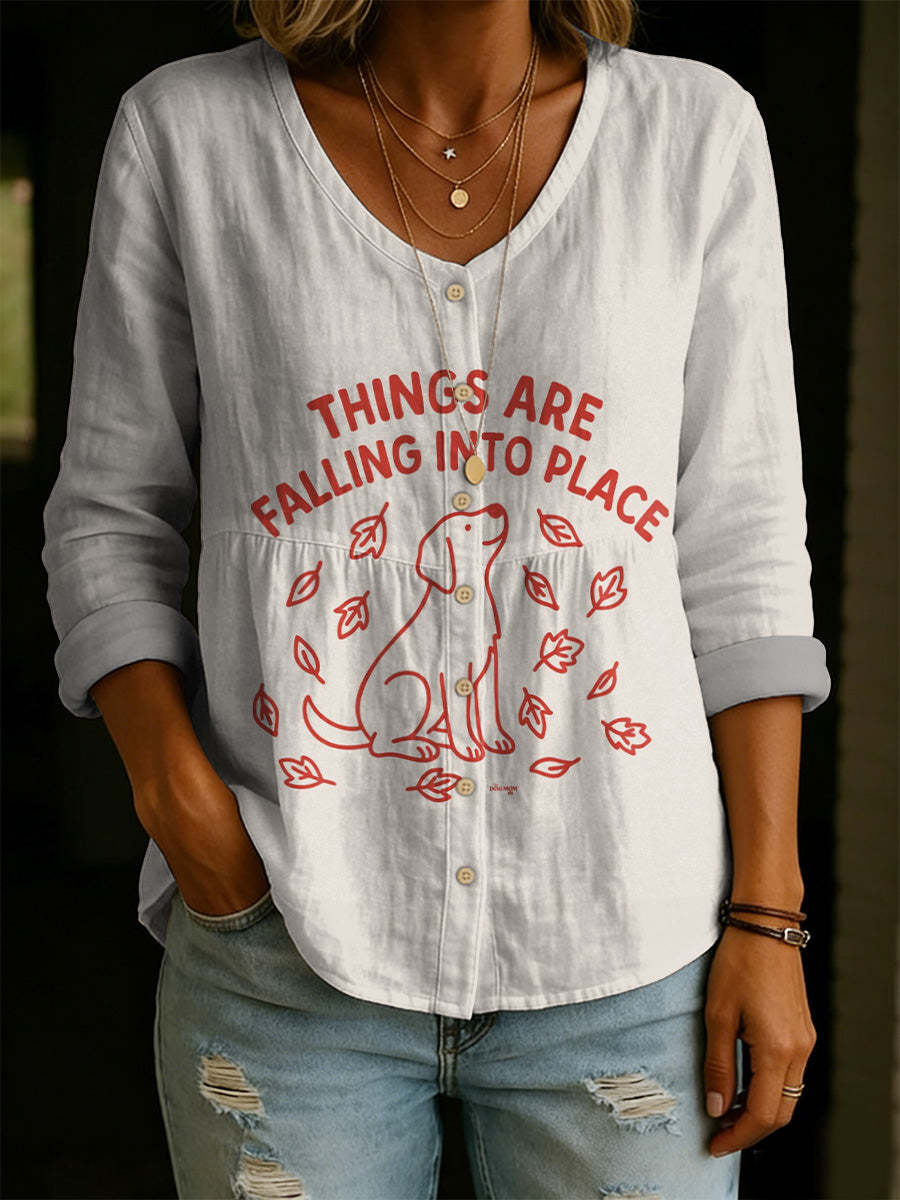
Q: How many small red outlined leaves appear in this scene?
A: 15